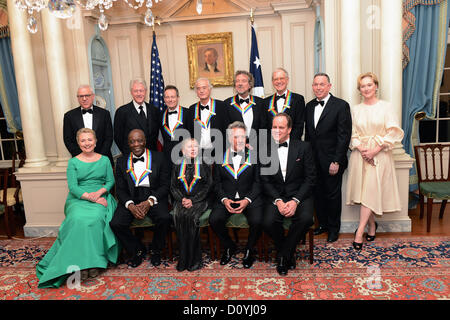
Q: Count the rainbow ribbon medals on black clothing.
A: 7